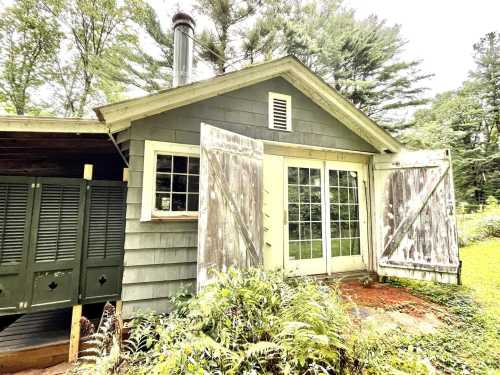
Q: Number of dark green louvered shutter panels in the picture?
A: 3